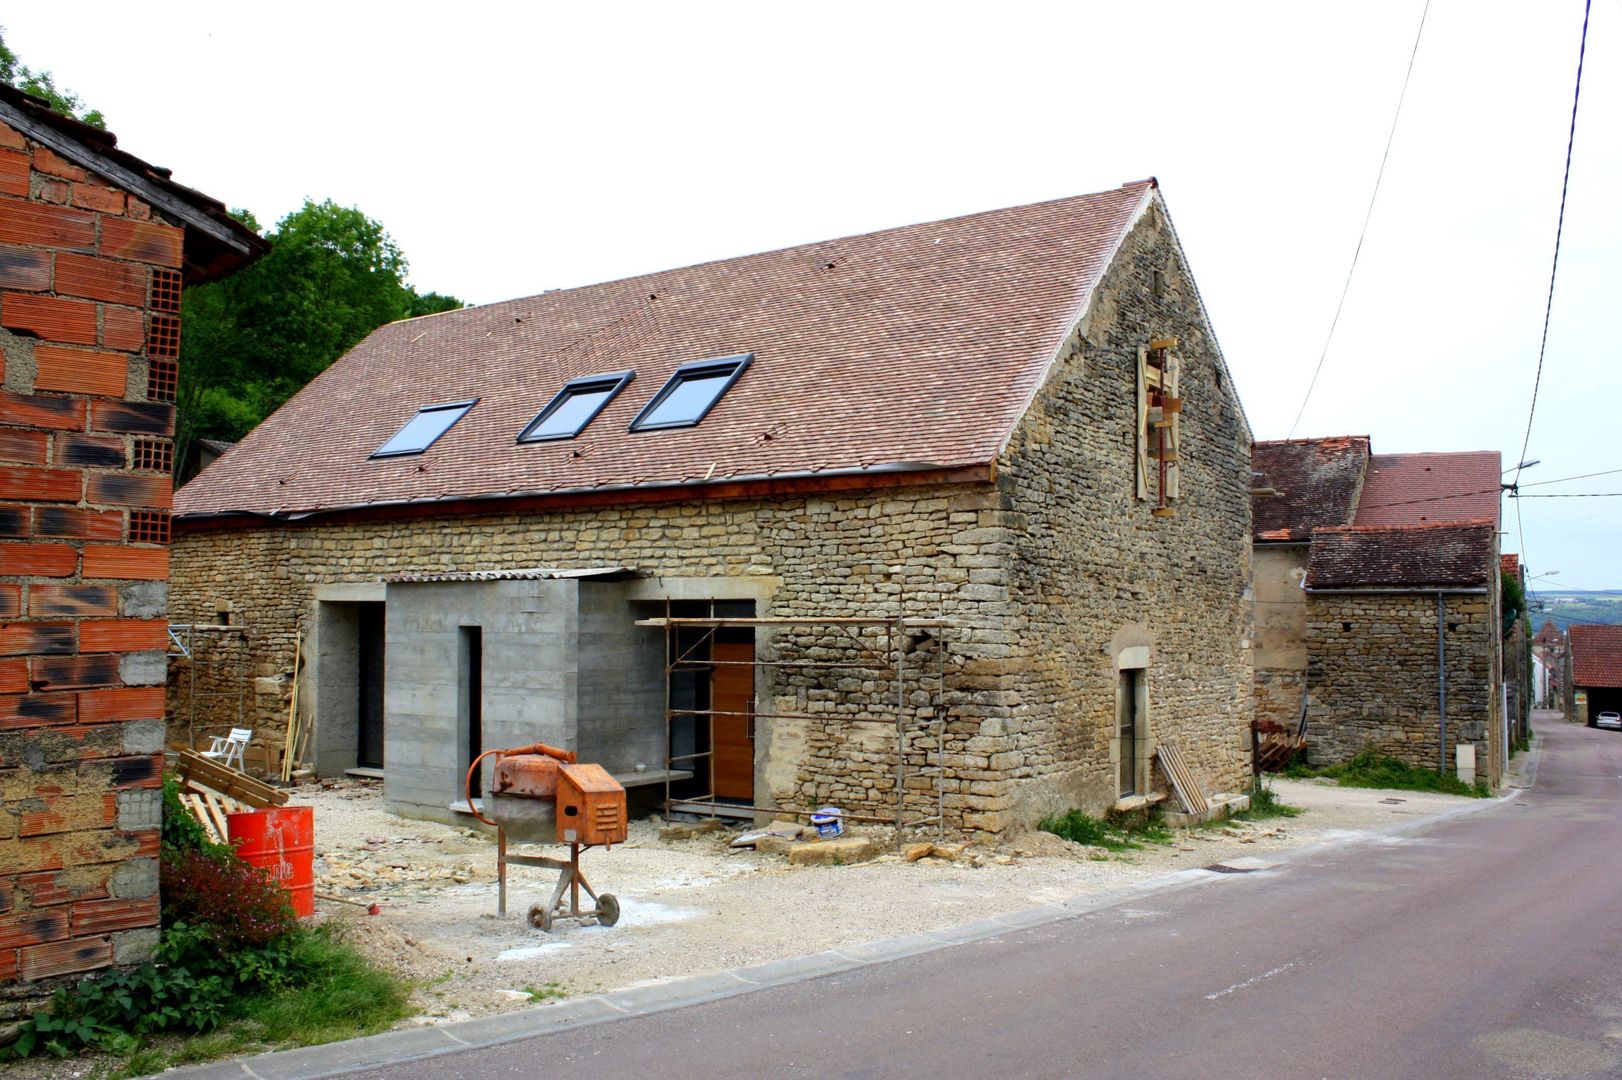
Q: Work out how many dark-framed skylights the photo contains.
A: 3